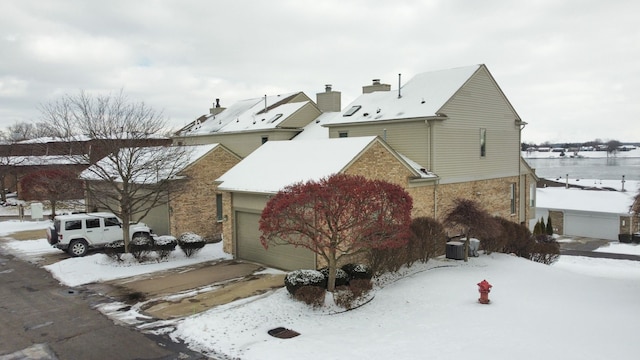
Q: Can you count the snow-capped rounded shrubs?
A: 7